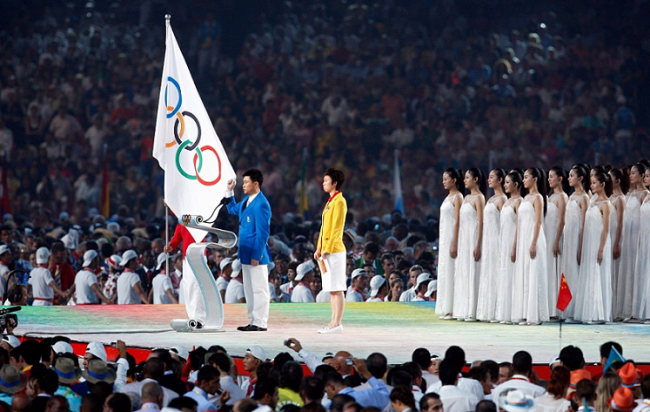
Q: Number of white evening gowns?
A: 11